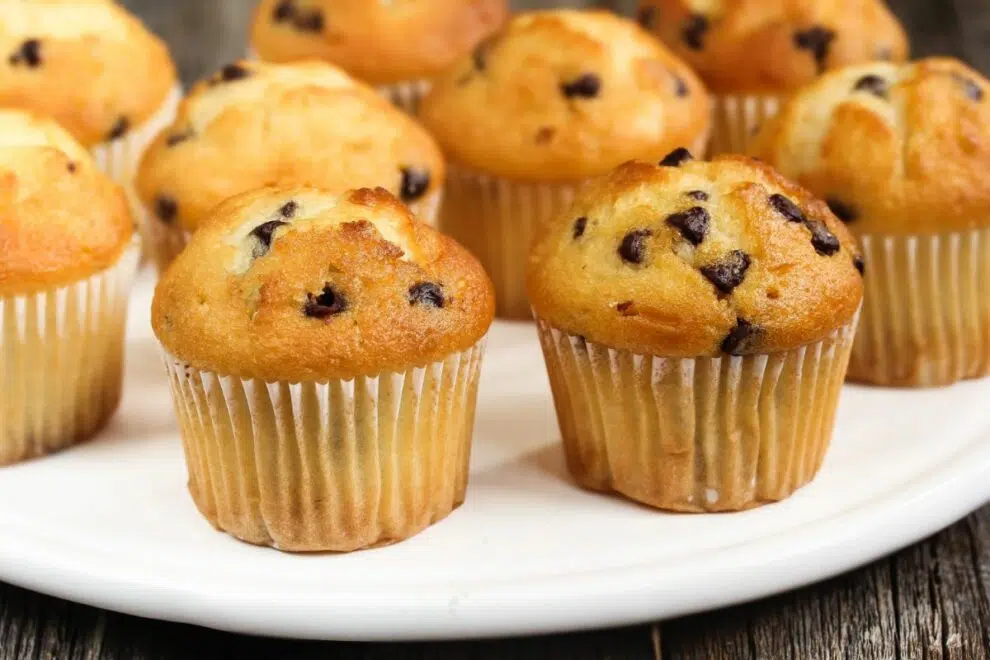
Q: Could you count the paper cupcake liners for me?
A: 9